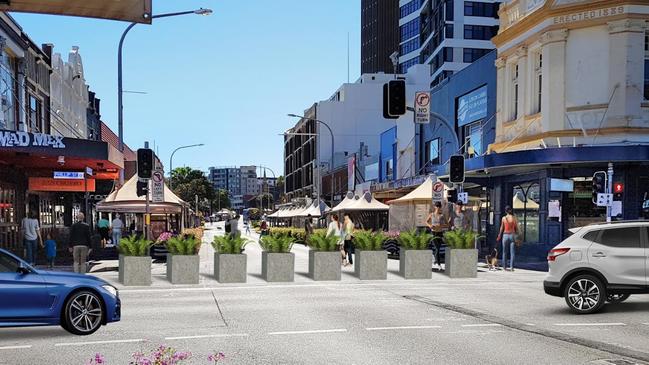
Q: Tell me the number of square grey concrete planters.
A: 8